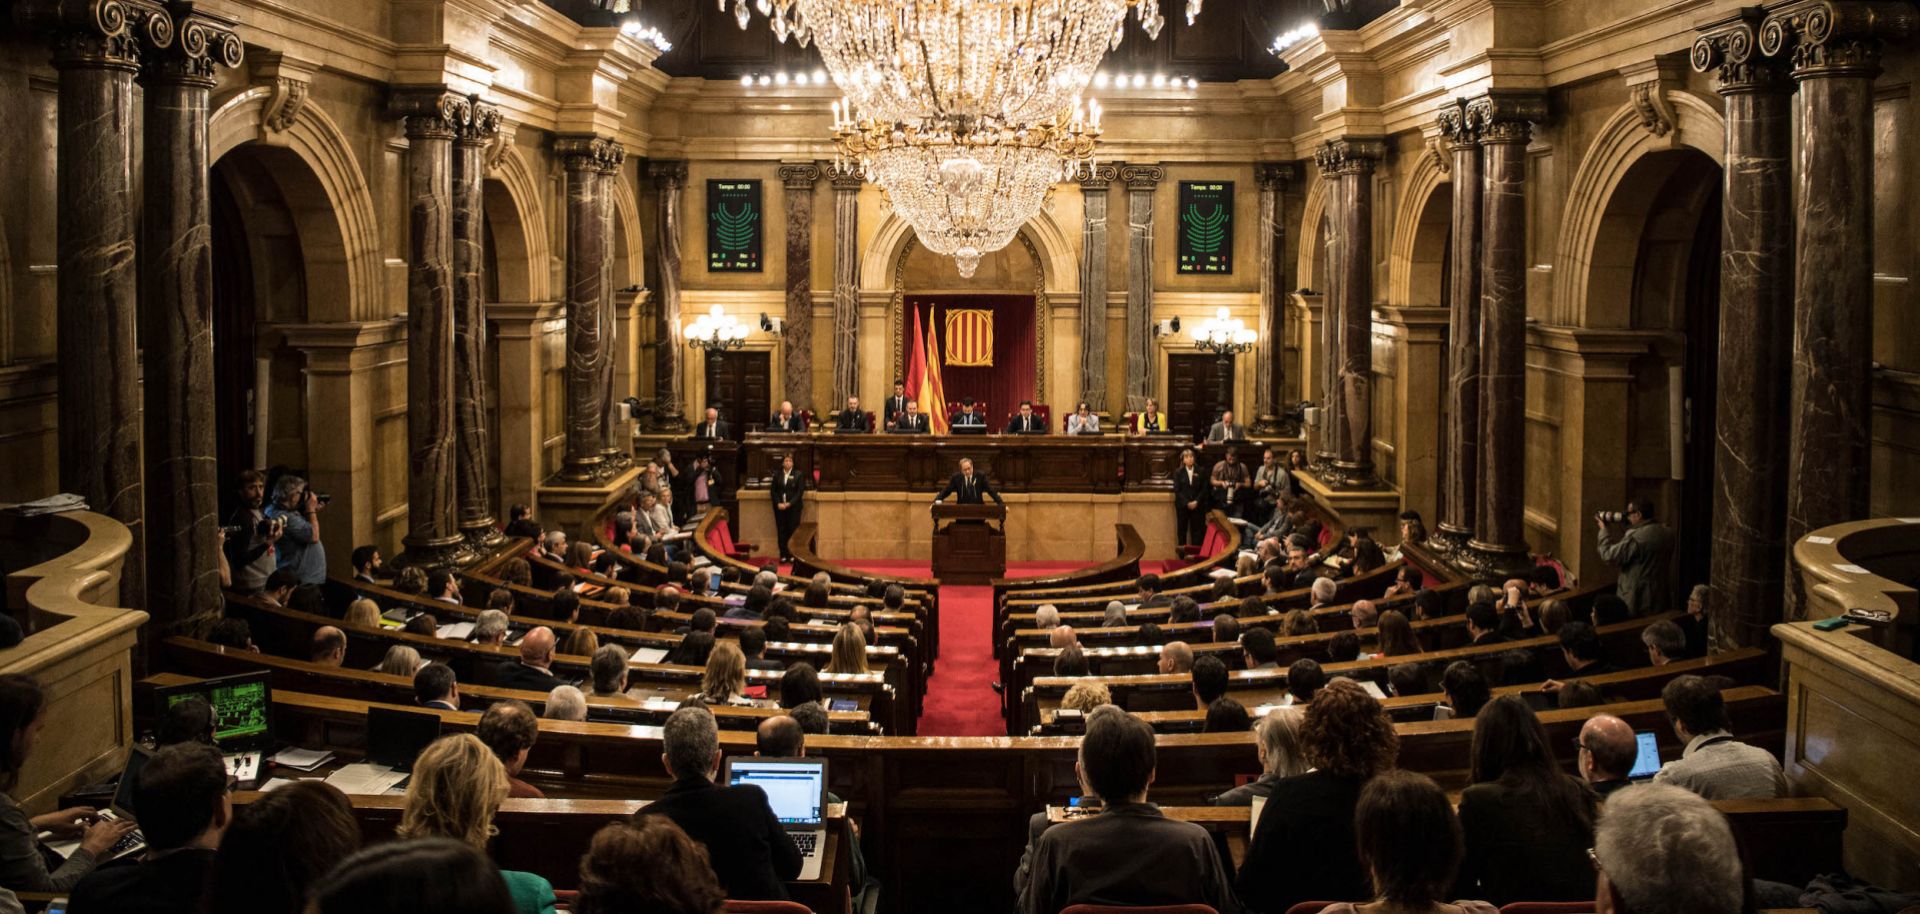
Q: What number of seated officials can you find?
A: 9